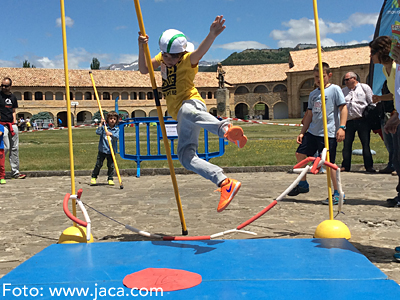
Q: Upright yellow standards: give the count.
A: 2